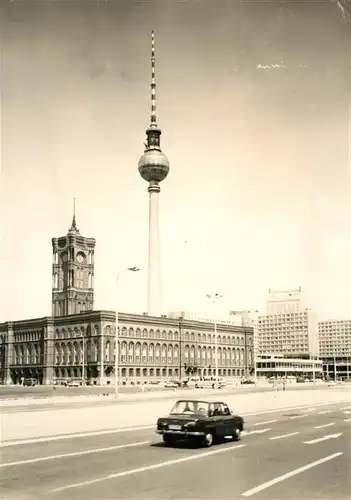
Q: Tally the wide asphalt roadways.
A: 1